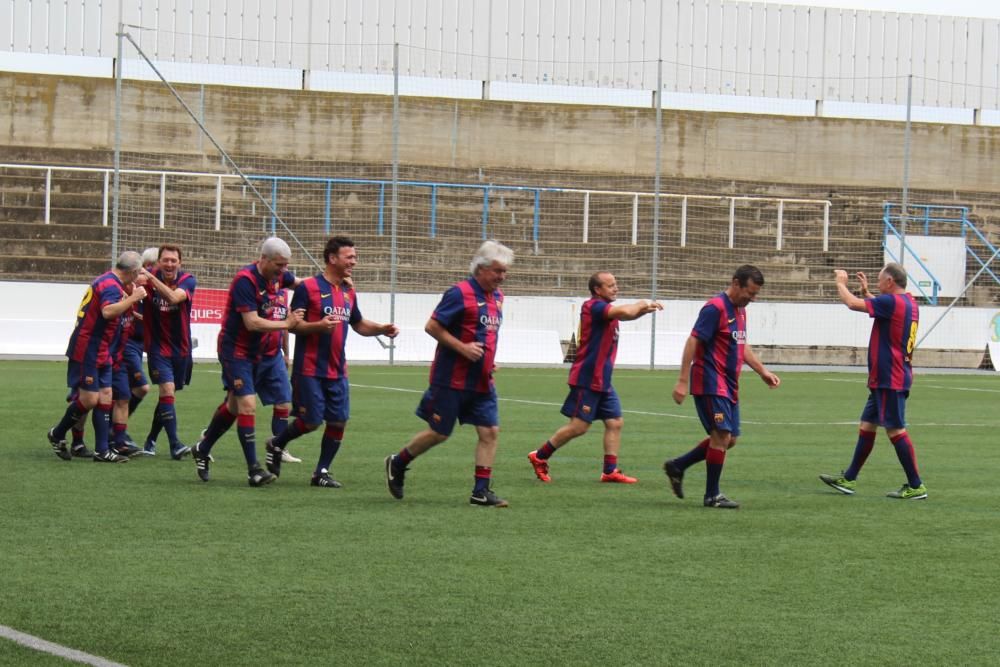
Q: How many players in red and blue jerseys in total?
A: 11